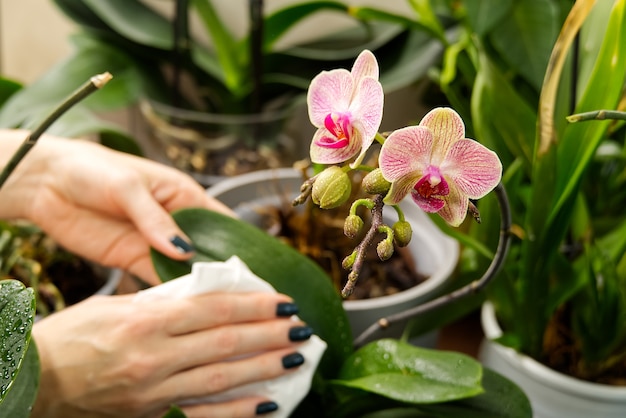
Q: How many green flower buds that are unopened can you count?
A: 6